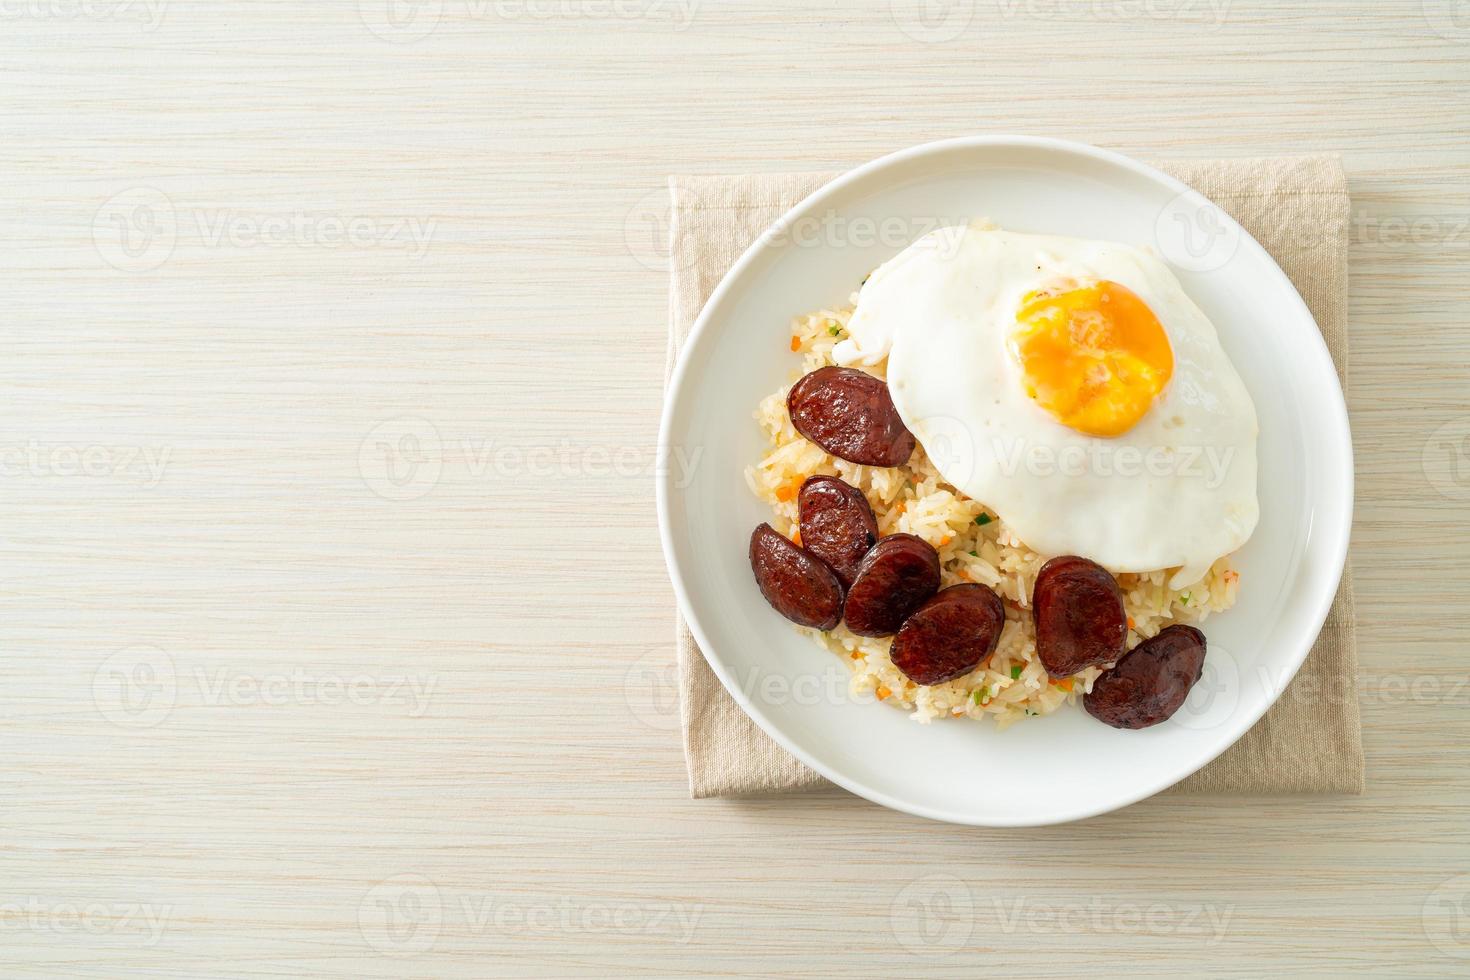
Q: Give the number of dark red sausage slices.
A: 7